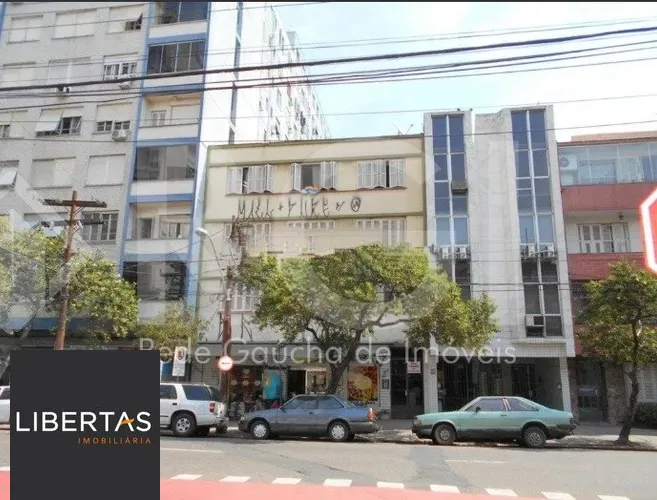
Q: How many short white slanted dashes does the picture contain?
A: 9